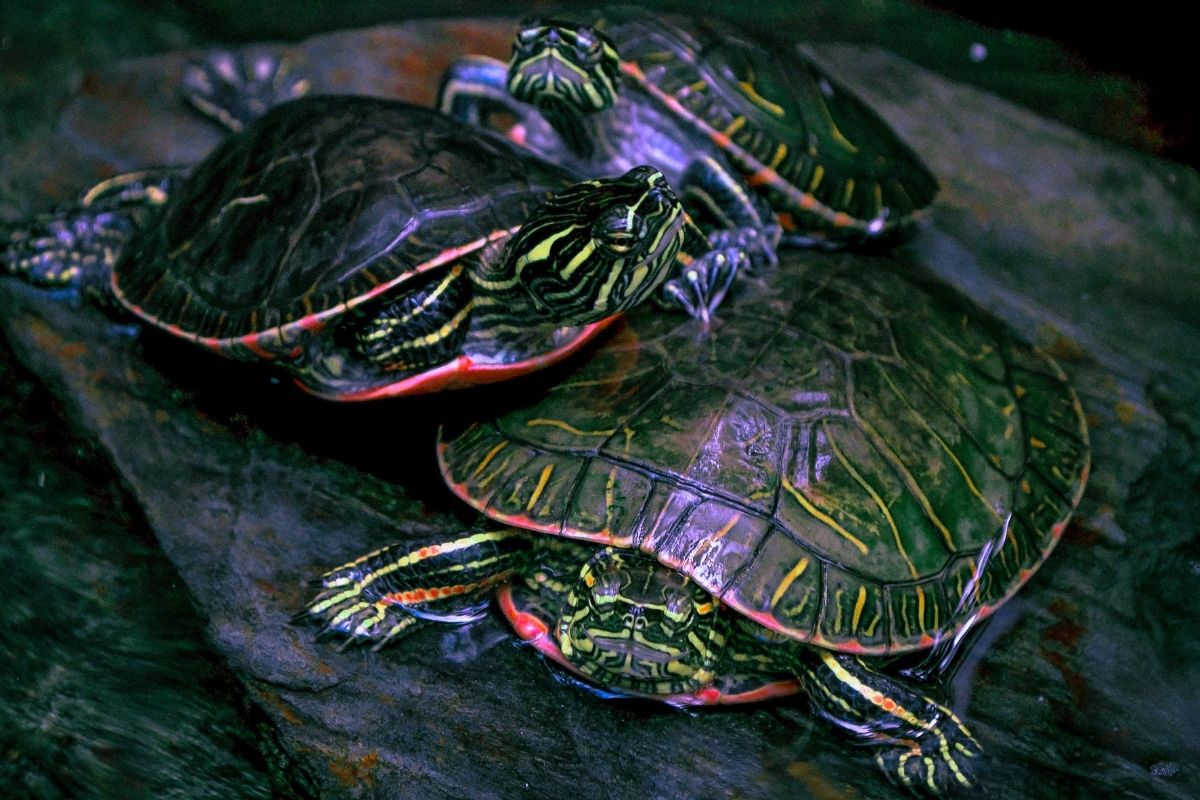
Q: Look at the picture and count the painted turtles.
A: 3